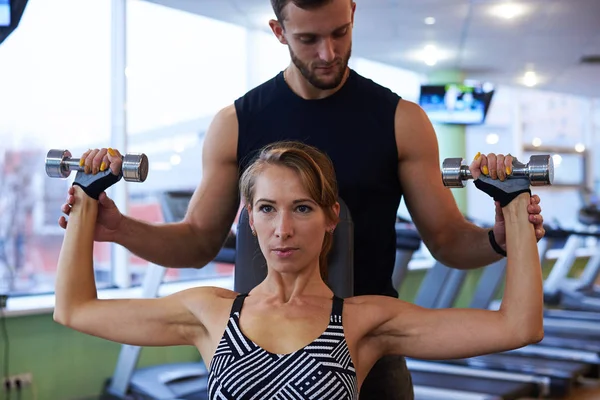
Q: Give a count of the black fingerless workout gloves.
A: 2